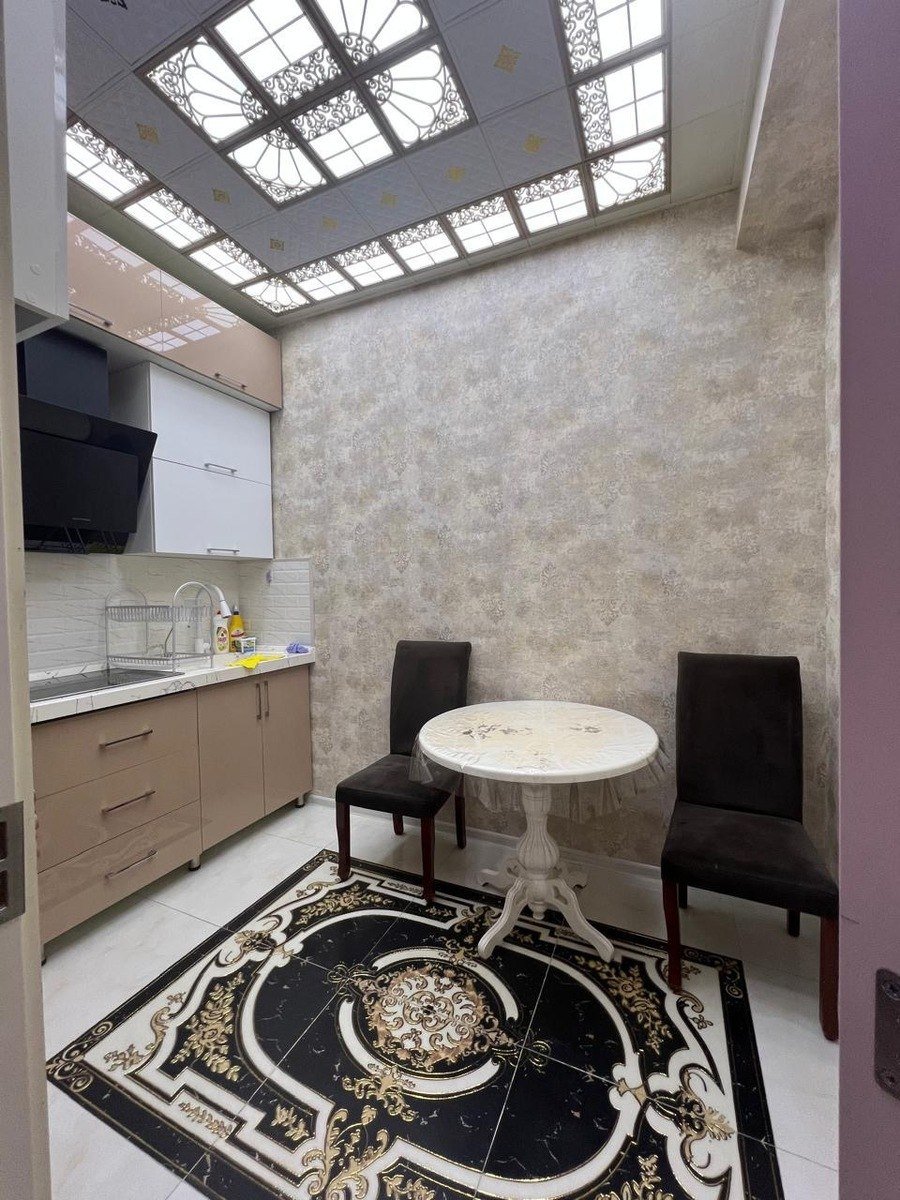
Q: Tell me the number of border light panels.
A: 12